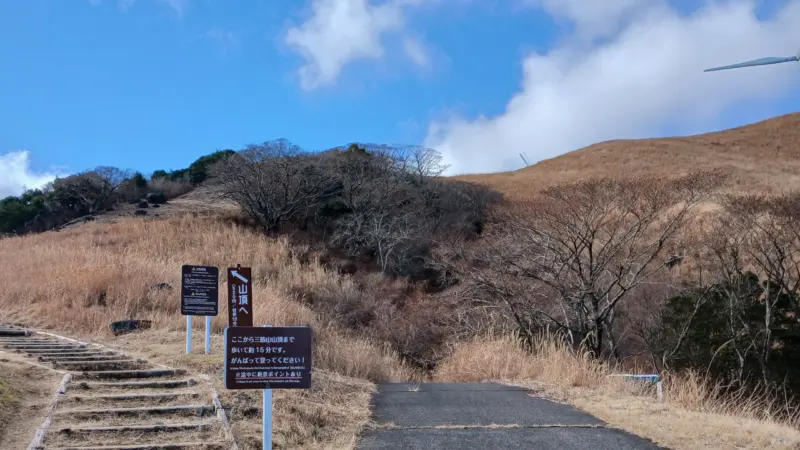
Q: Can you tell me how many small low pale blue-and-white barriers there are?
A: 1